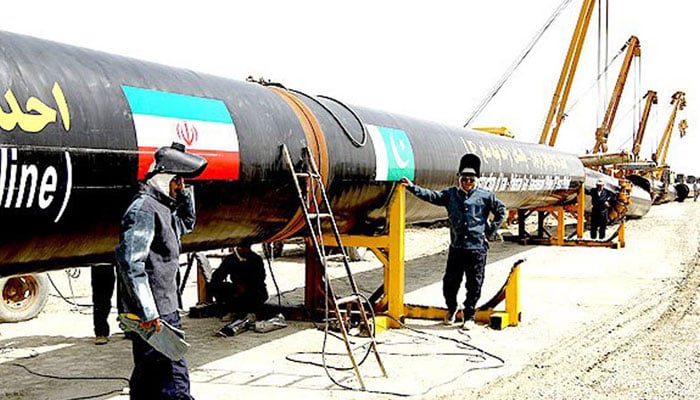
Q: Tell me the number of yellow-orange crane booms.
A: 4